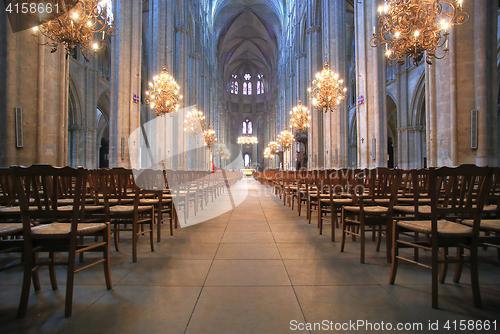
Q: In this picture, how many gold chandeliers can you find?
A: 13